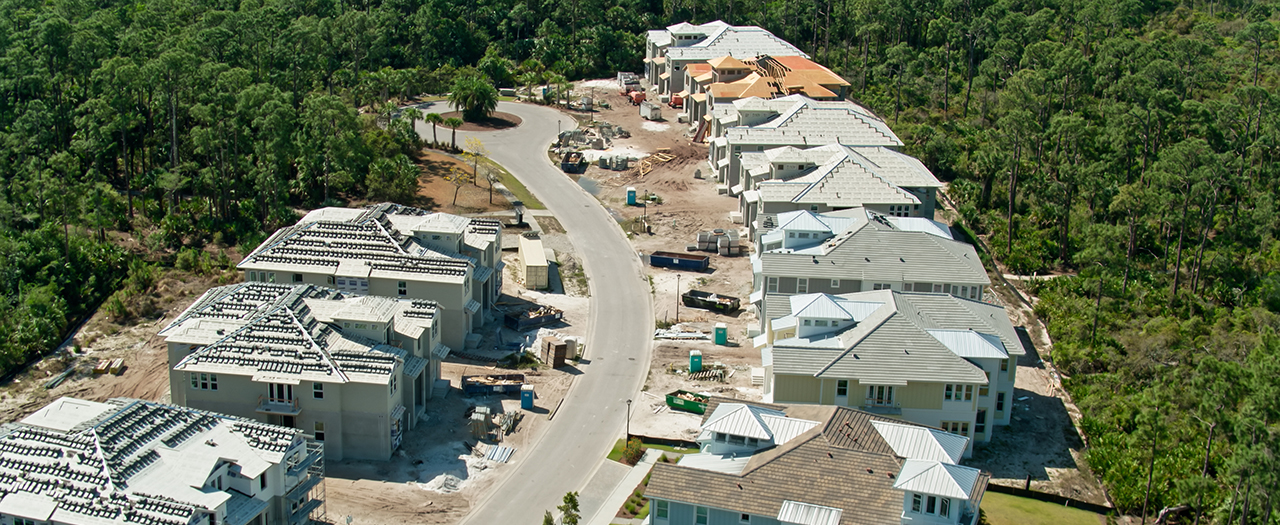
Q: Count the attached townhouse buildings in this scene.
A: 10